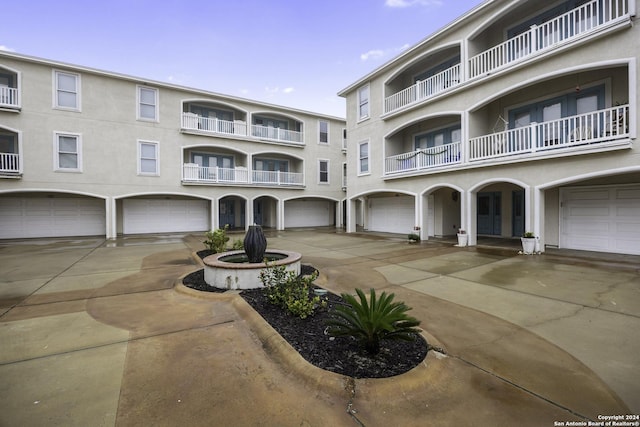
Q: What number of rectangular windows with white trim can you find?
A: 8